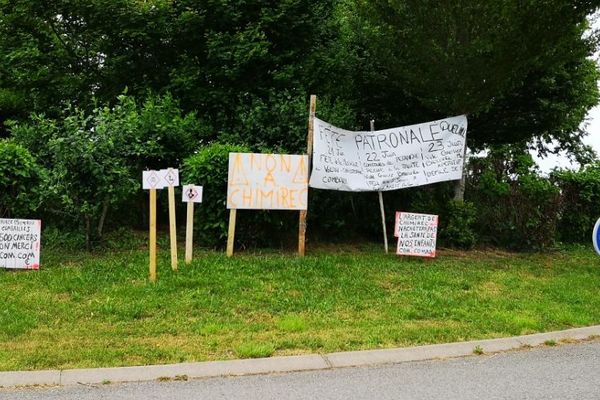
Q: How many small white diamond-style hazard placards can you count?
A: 3